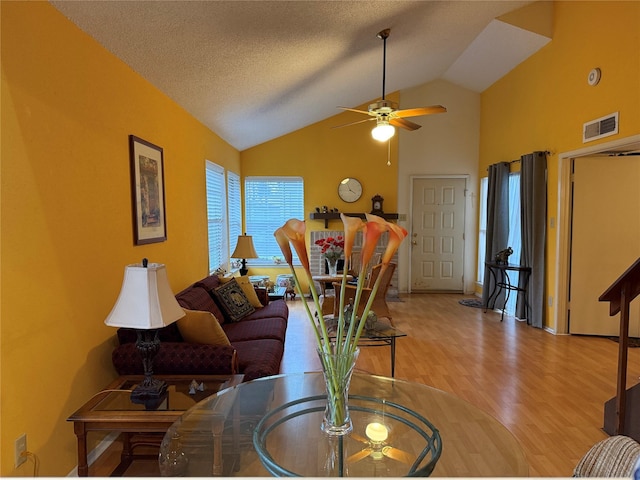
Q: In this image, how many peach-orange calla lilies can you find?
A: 5